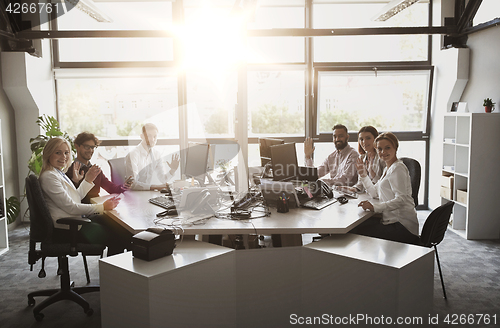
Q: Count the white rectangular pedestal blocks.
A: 2